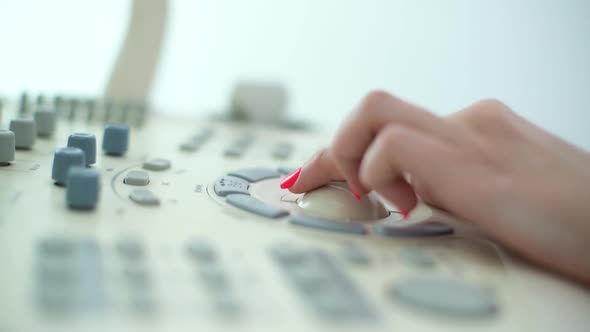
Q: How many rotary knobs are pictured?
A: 7